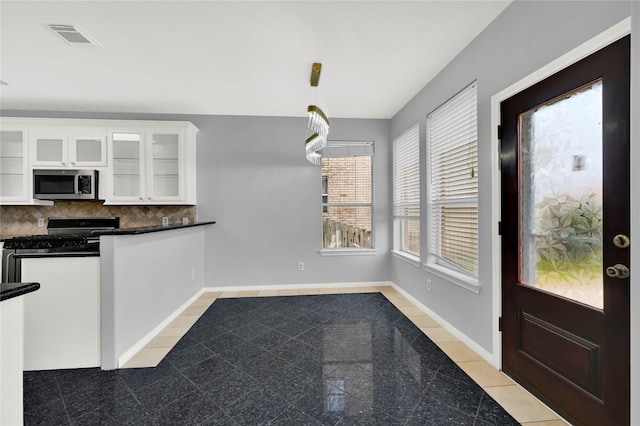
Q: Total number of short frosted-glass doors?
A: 2